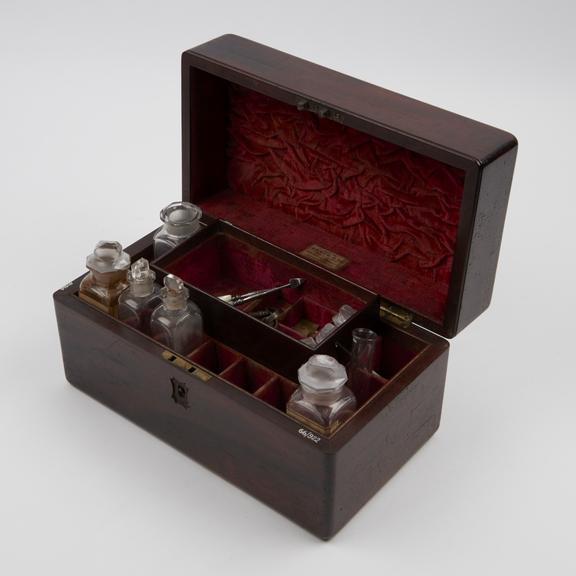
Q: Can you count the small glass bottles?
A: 6